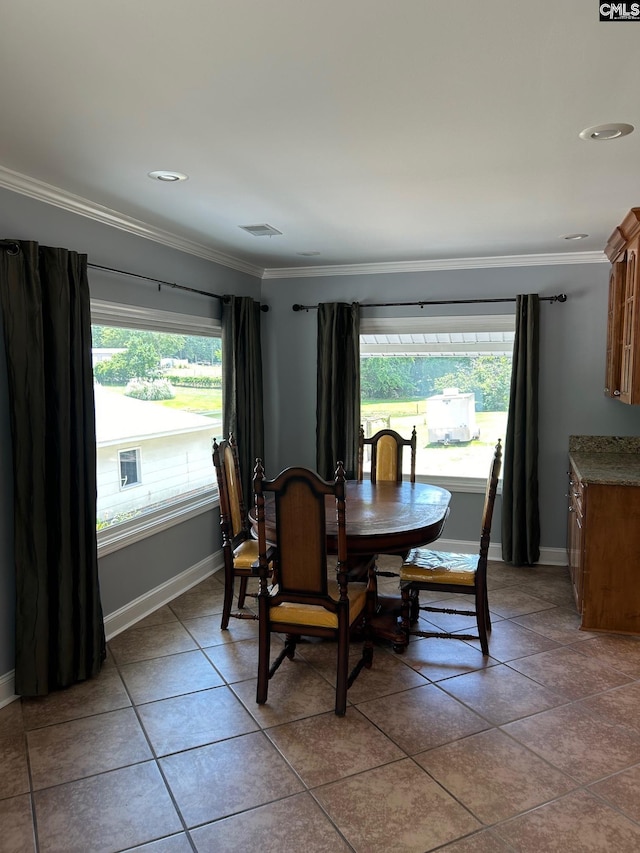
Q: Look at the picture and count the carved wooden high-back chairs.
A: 4